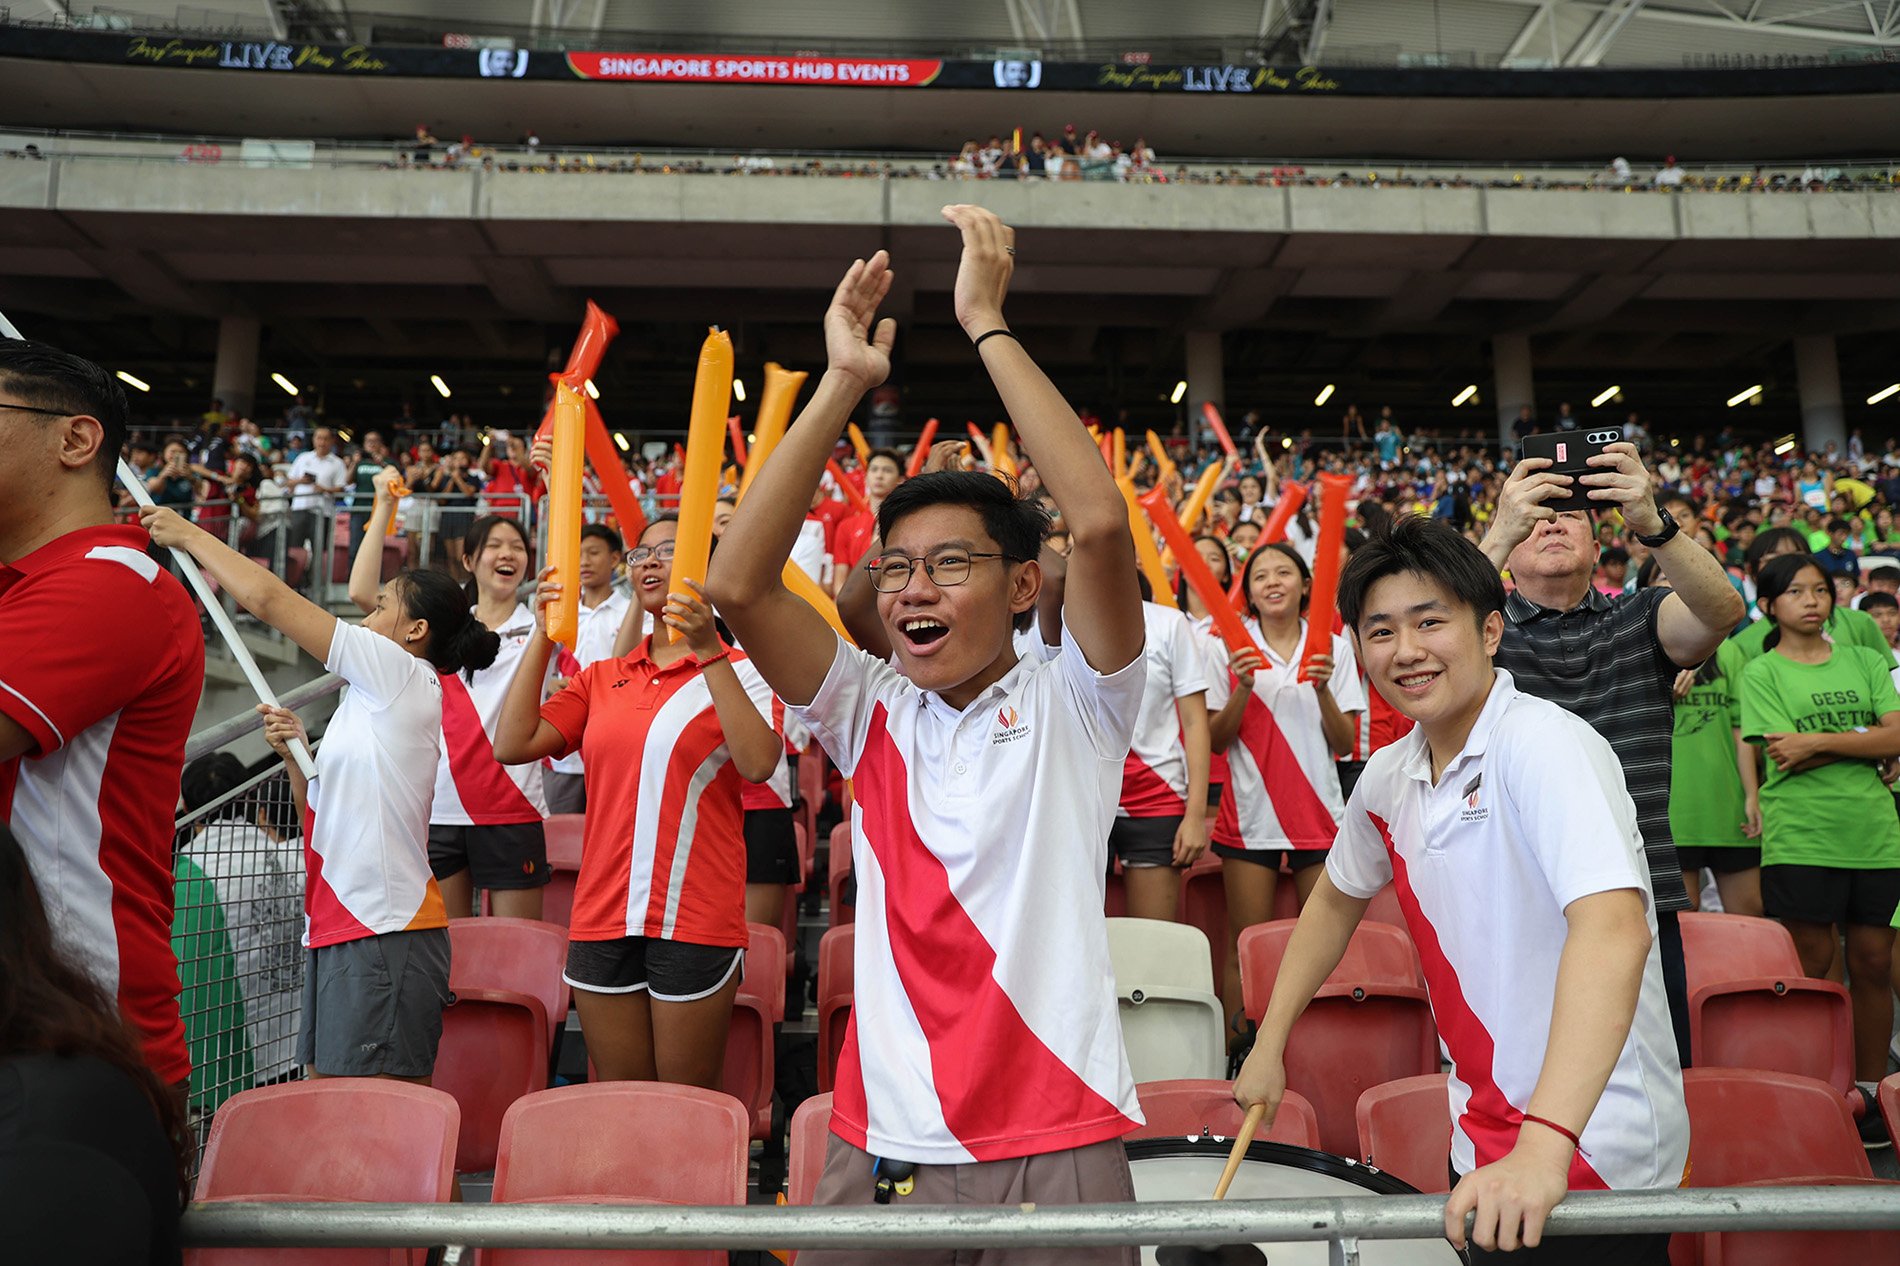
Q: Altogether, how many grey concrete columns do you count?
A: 4